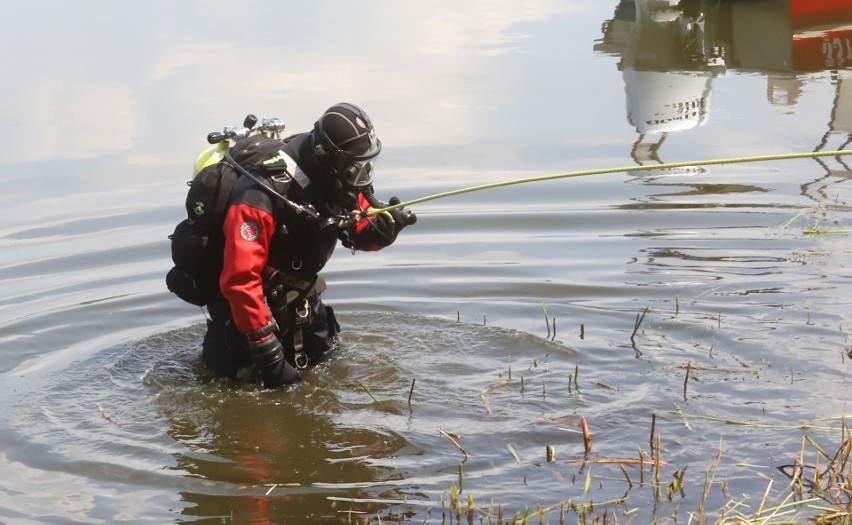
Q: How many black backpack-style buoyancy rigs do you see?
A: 1